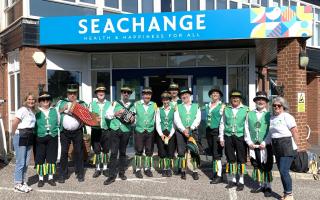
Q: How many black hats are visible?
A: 11